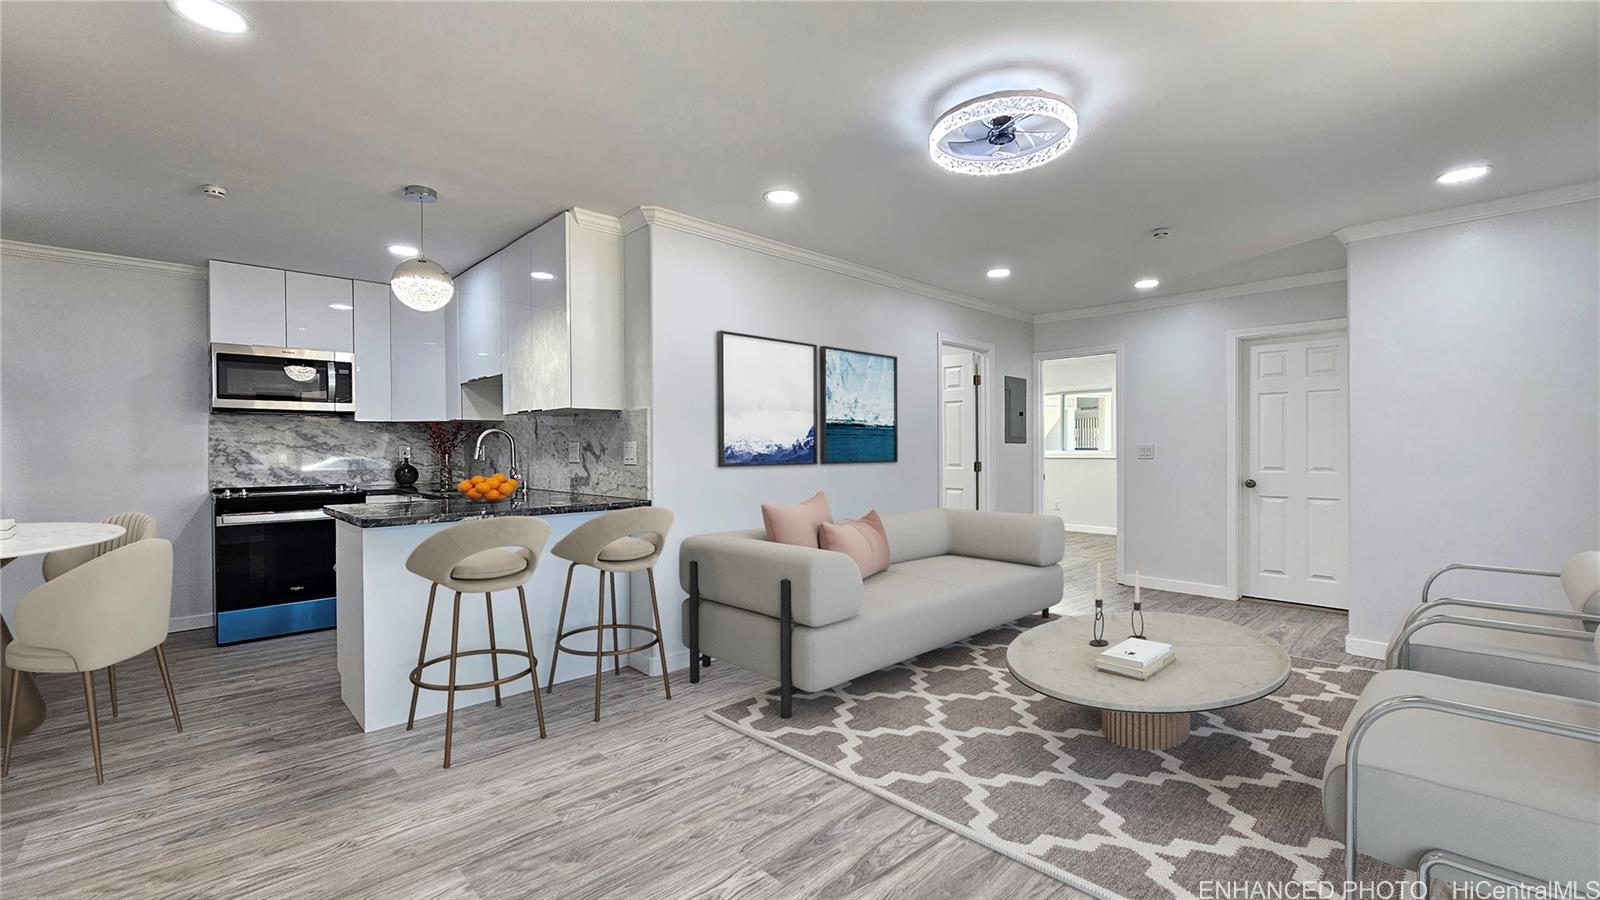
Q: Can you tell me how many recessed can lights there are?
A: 6